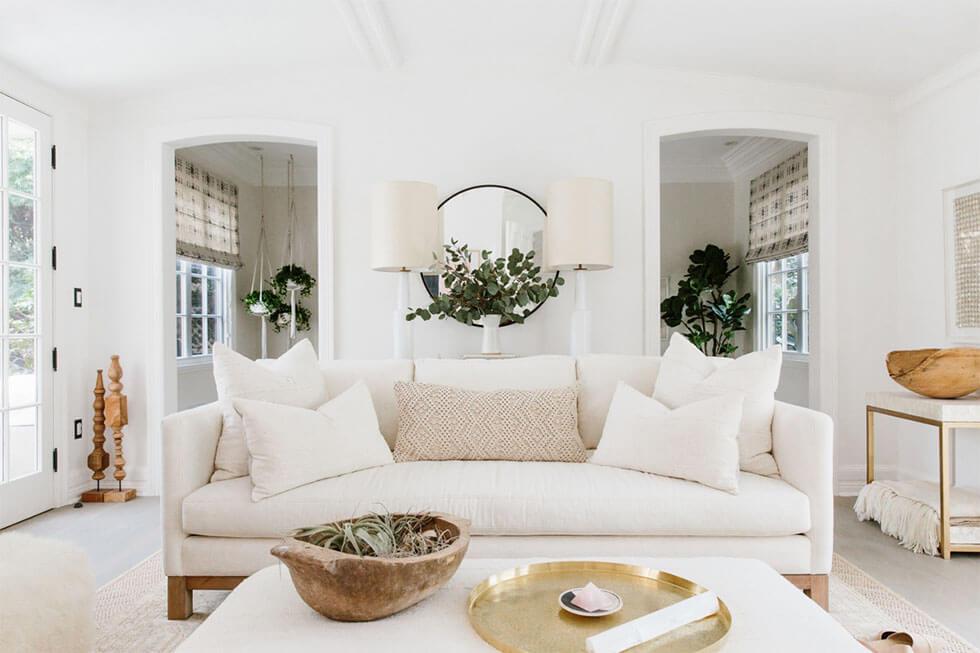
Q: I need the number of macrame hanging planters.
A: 3